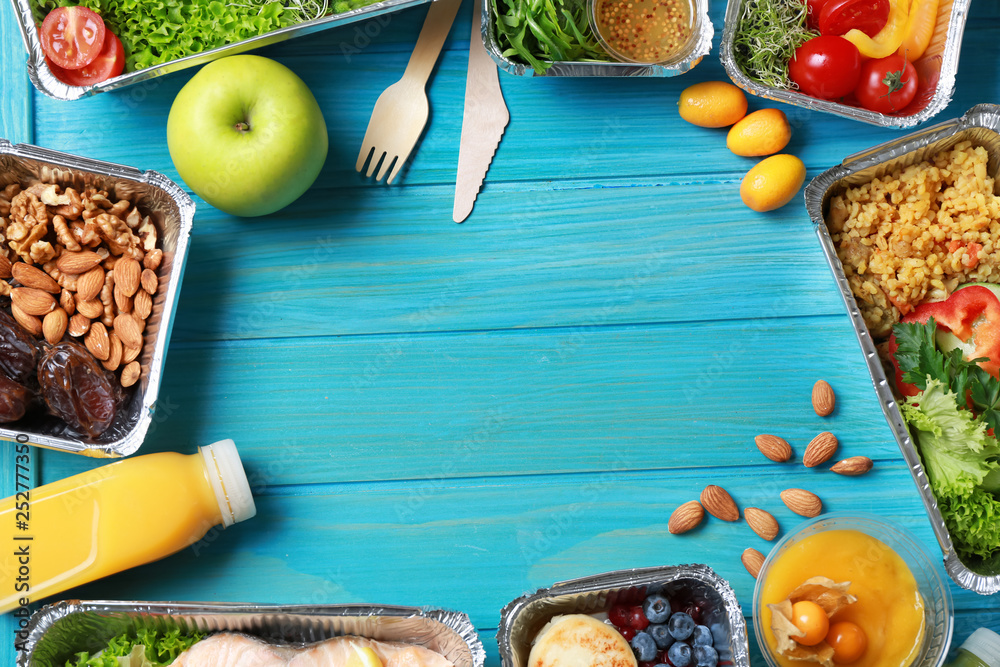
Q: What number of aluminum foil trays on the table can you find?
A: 7